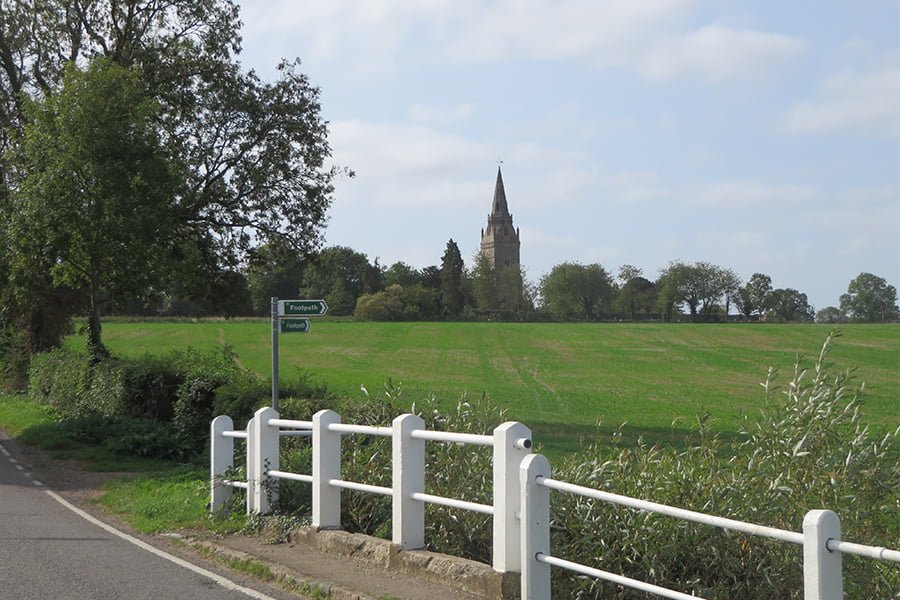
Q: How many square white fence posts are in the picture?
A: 8